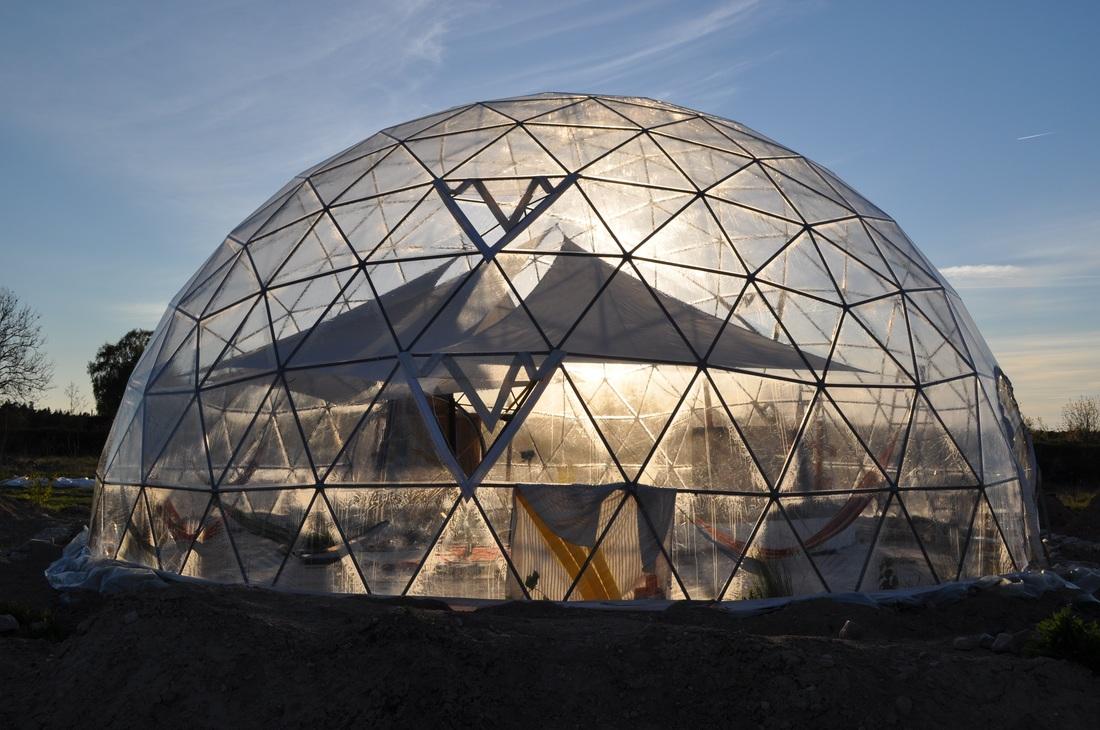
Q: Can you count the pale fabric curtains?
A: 1